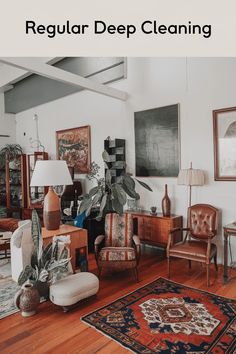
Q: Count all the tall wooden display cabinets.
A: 2